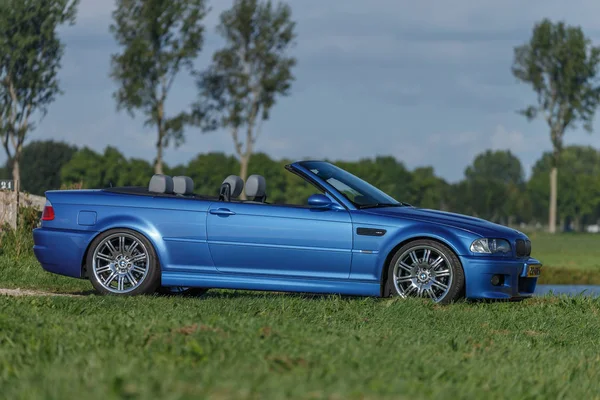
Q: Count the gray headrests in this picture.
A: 4